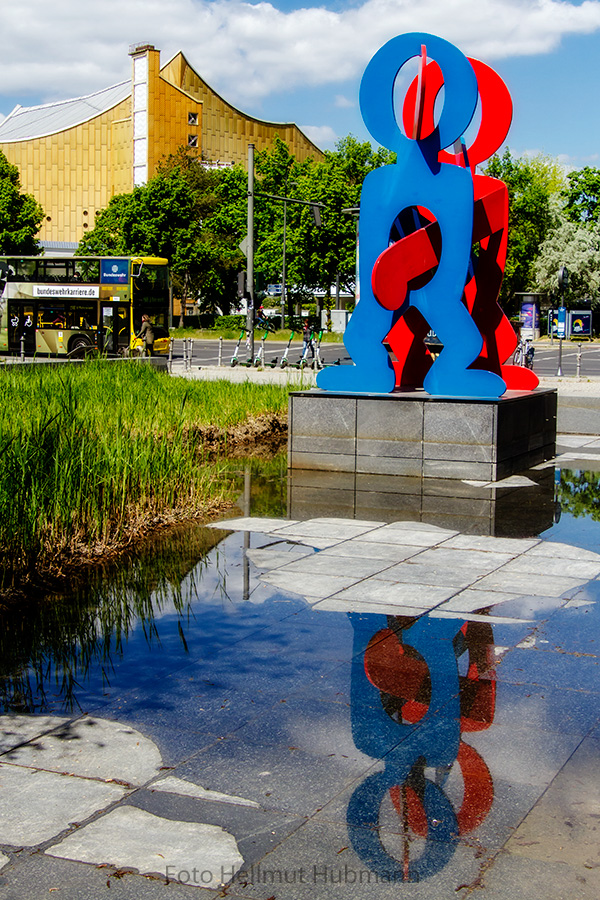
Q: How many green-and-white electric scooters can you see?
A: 5